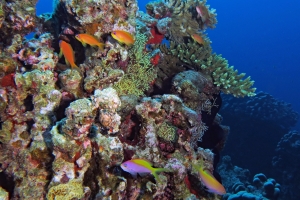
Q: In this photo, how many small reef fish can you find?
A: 7